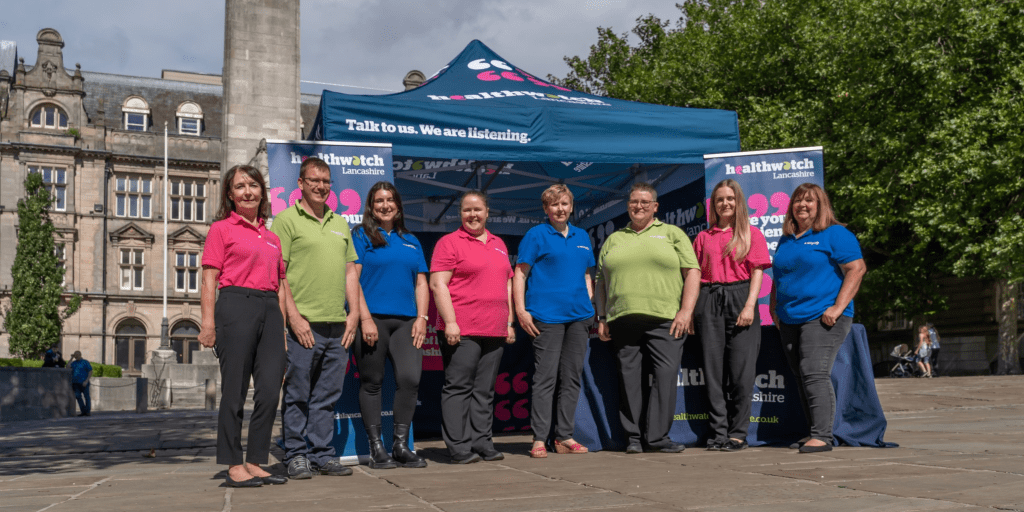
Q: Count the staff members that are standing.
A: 8